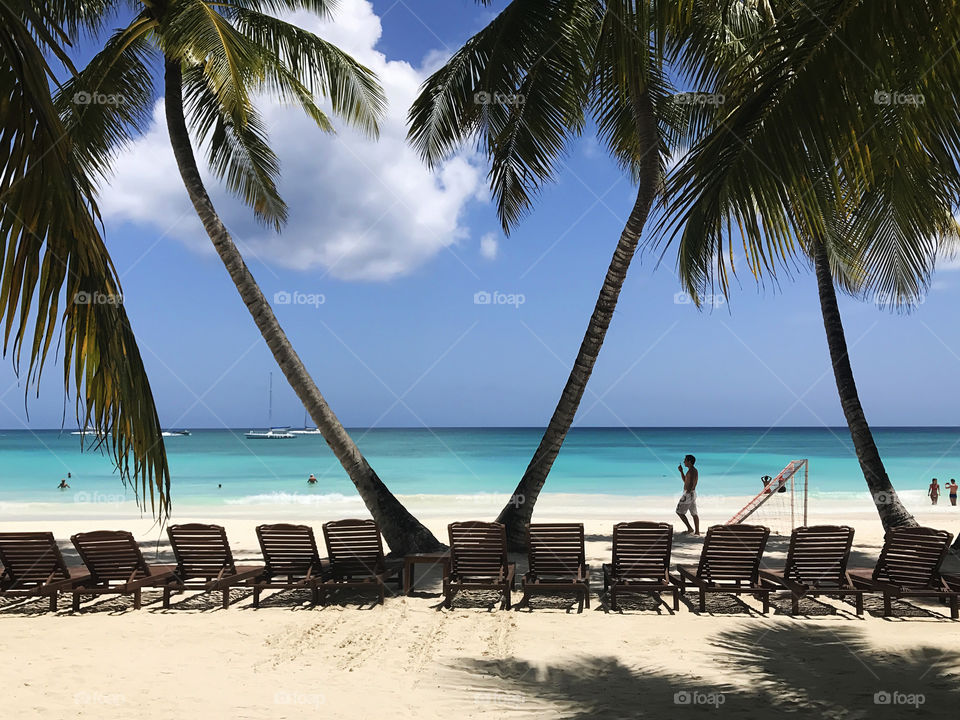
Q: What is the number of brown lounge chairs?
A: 11